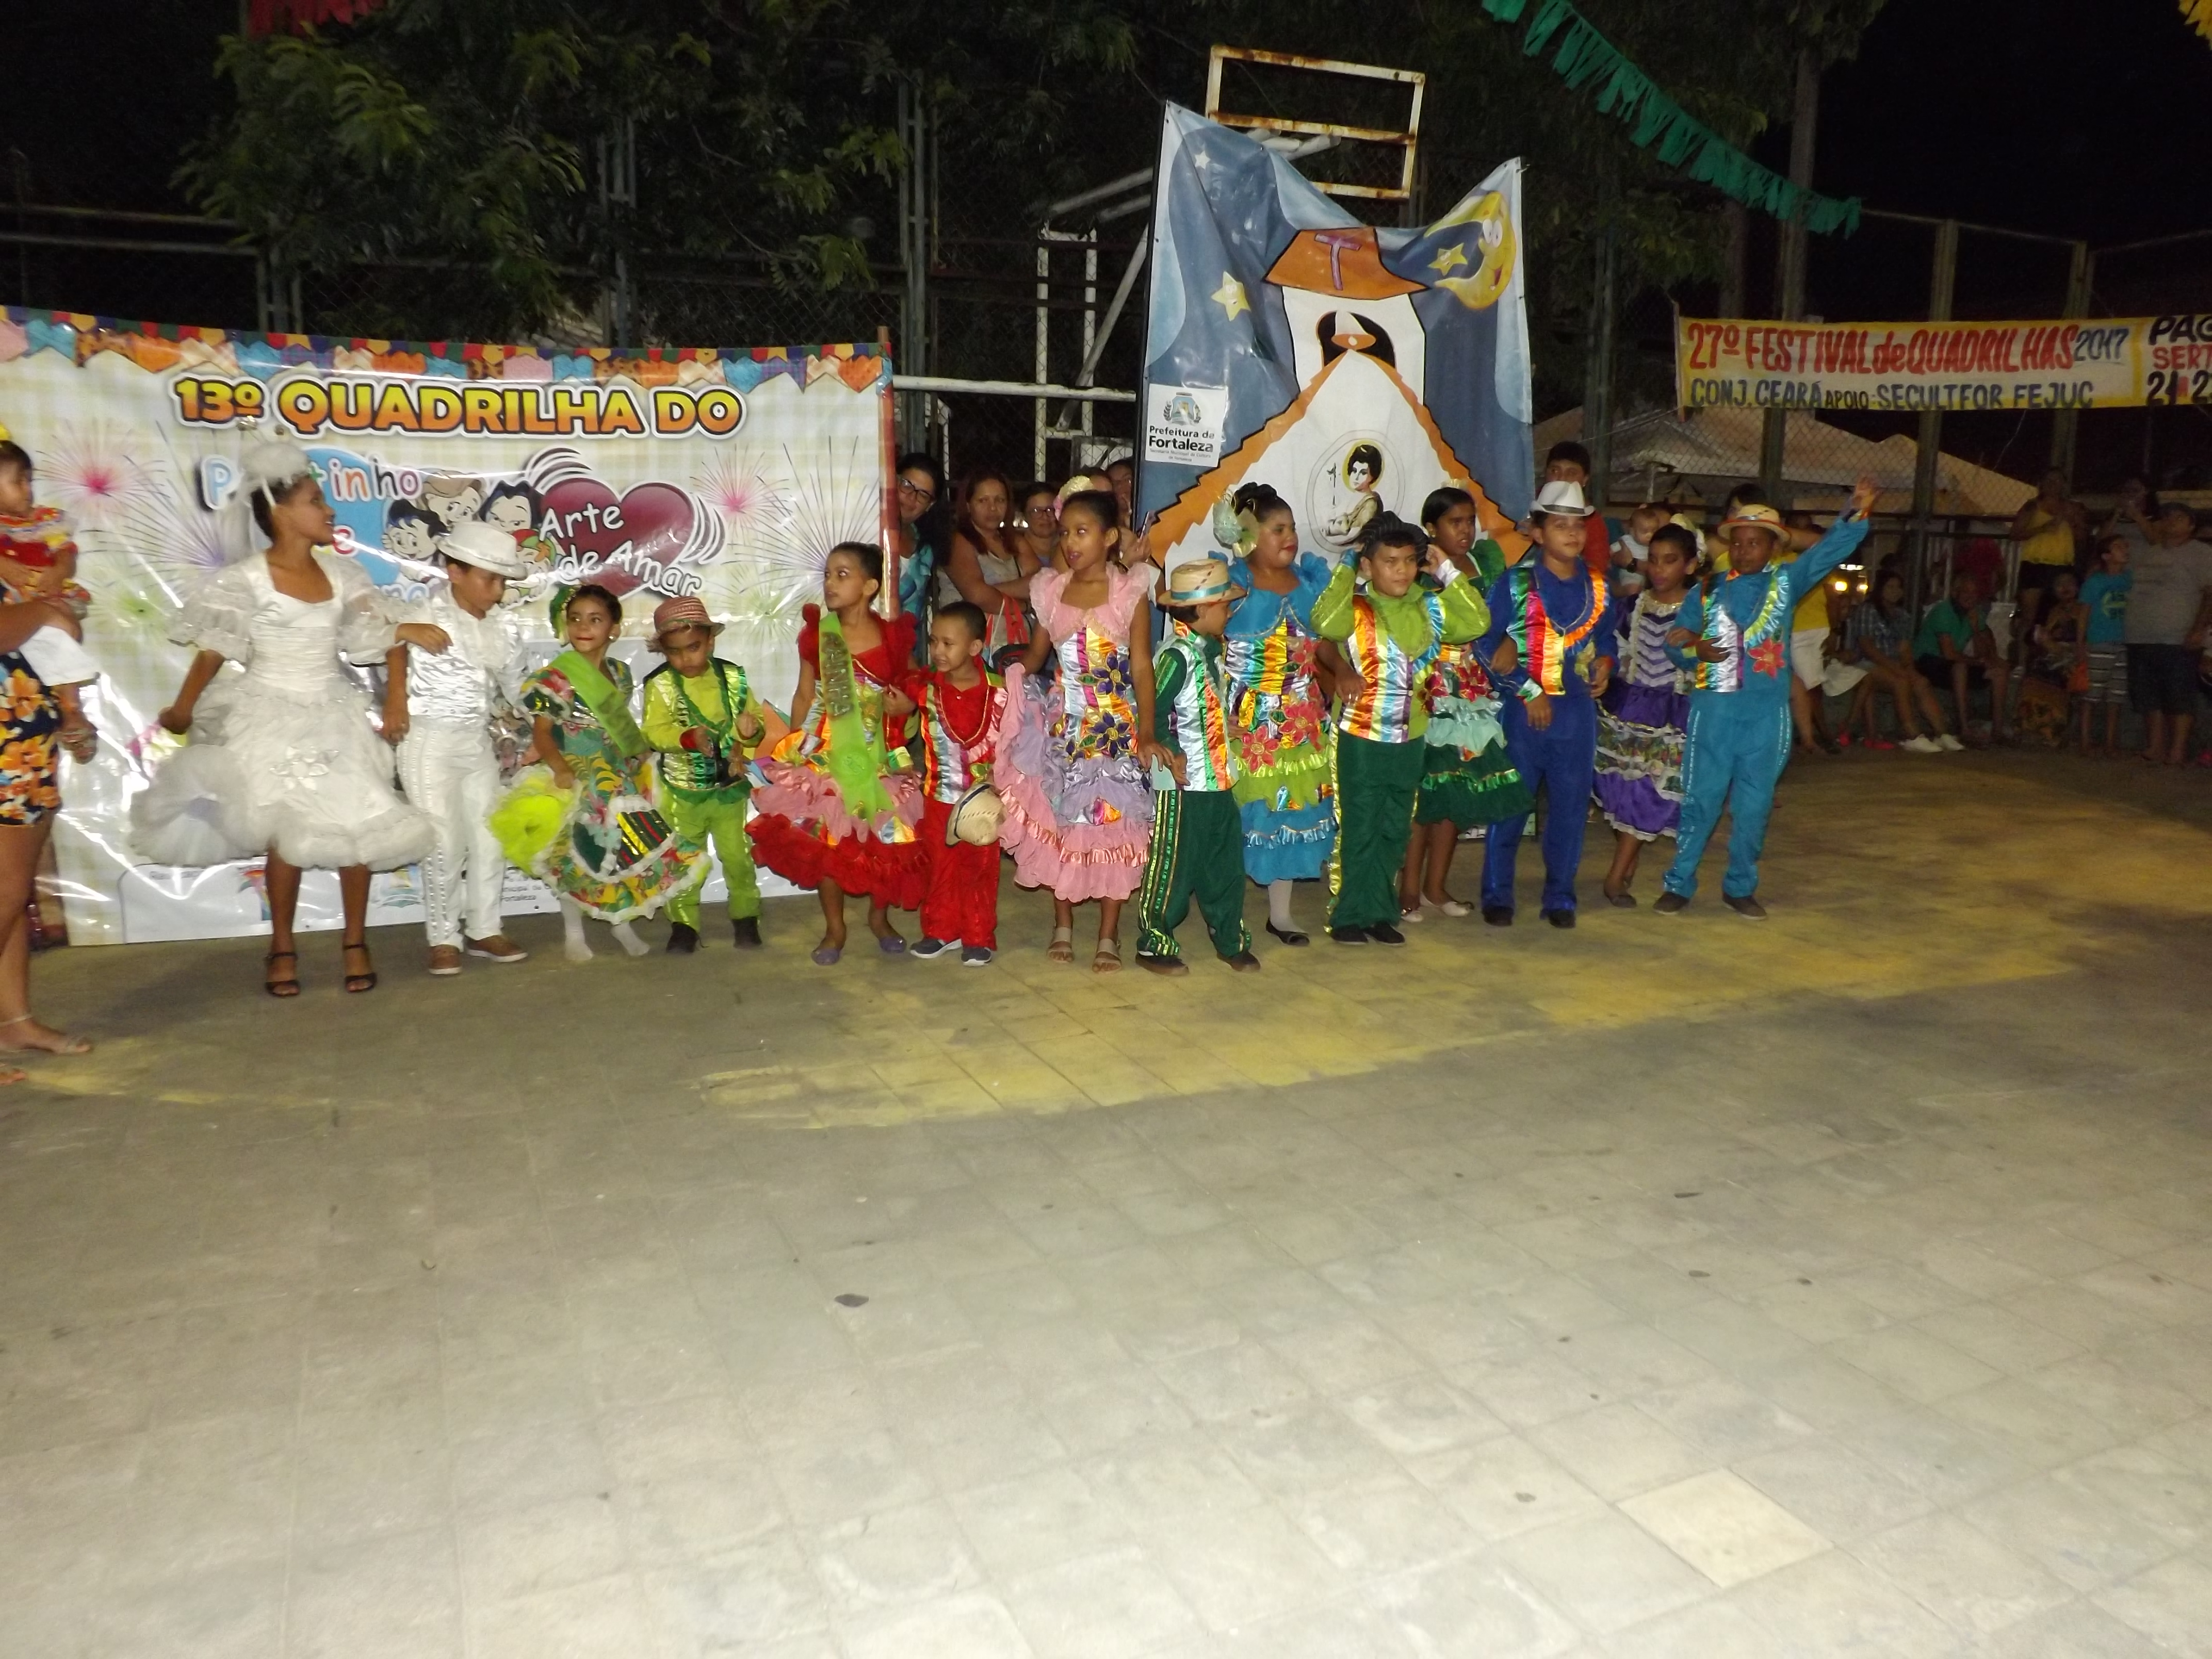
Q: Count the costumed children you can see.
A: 14